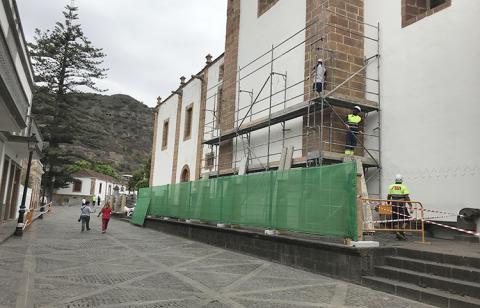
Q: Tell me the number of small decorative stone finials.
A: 3